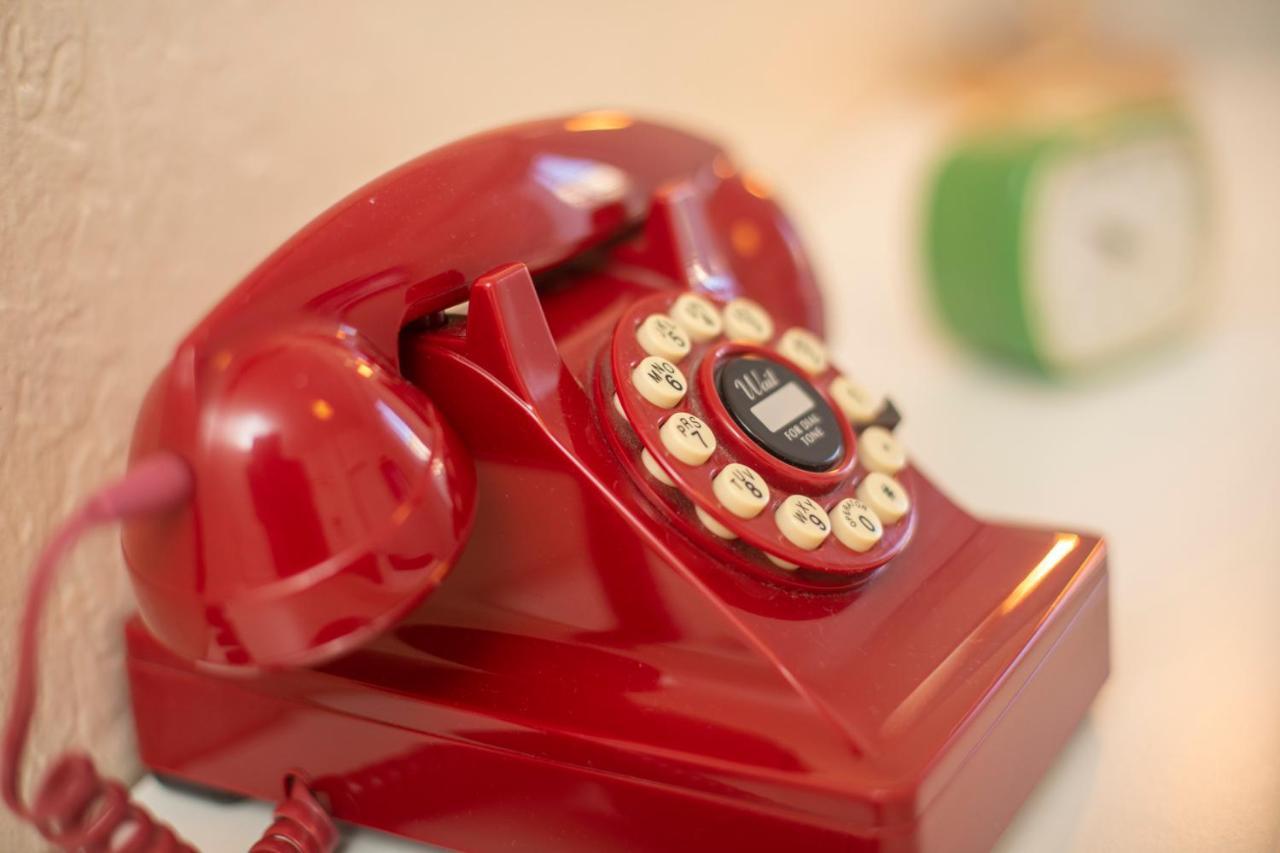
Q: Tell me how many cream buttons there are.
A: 12